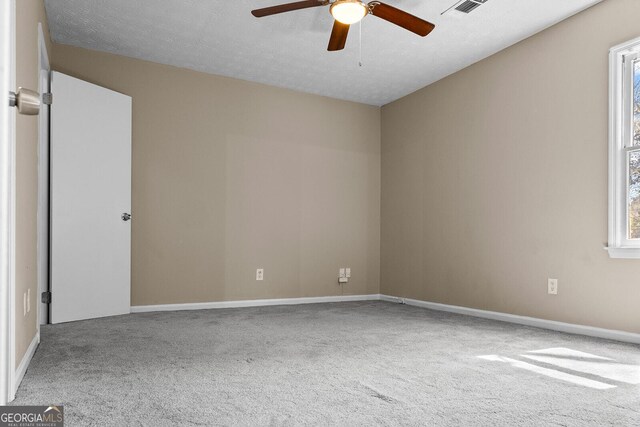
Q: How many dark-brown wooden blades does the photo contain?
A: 3